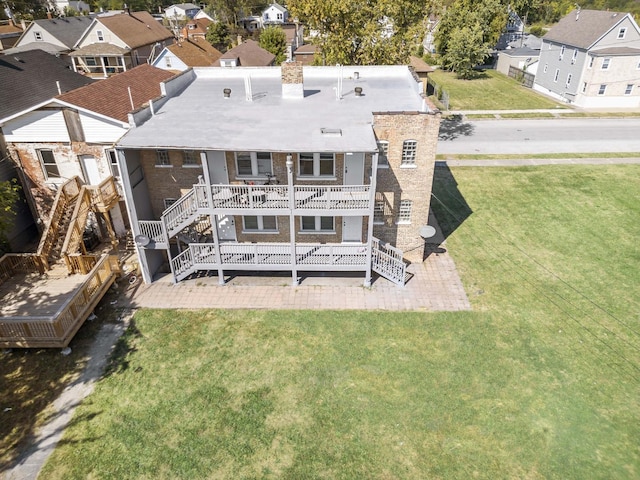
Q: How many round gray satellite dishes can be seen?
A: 2